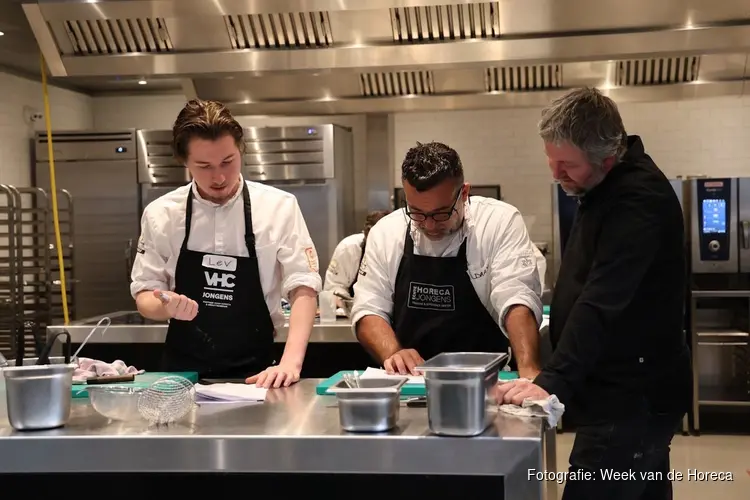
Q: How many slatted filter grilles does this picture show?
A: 6